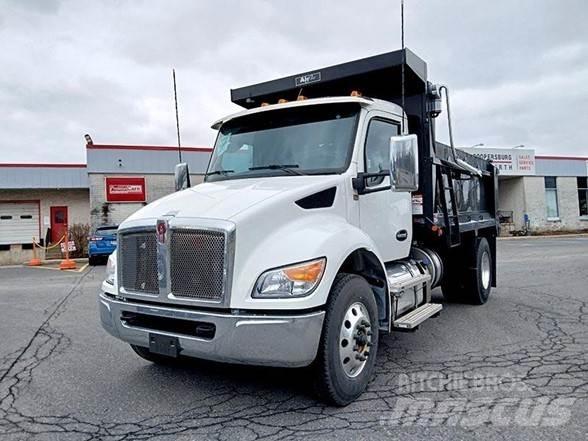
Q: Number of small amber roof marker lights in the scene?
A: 4